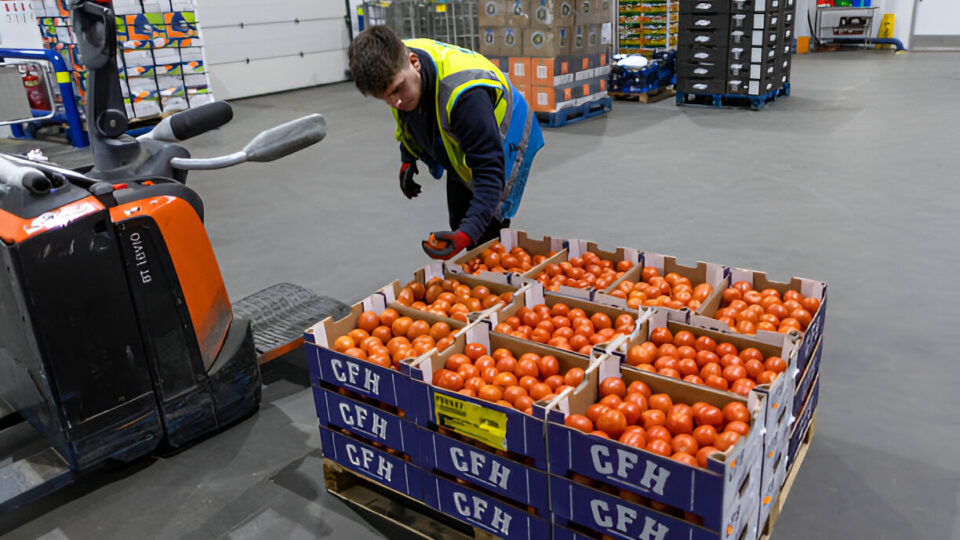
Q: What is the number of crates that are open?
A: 10